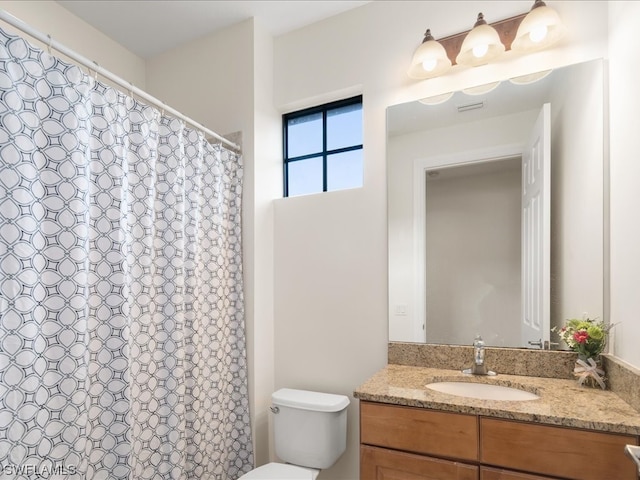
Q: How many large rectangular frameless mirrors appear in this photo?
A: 1